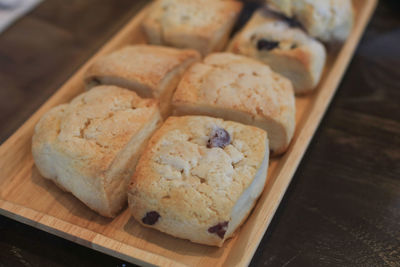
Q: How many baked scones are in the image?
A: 7